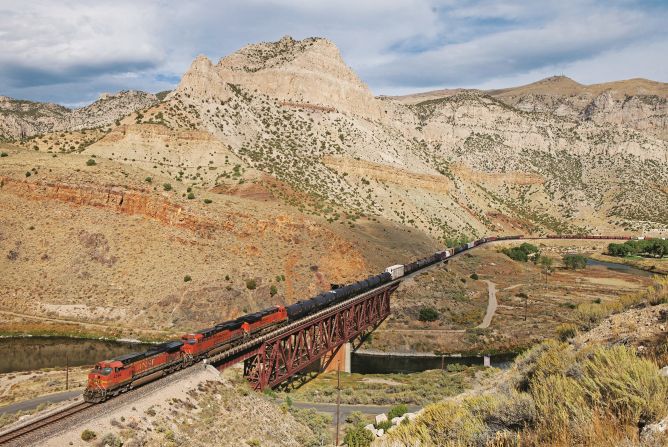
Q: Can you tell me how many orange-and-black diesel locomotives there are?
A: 3